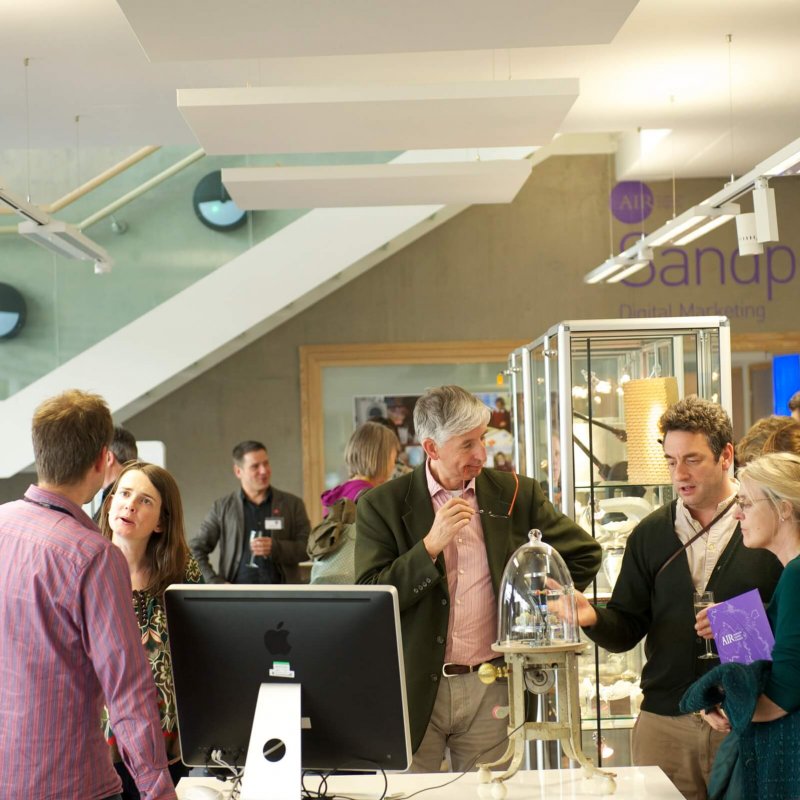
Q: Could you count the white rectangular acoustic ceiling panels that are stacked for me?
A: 3